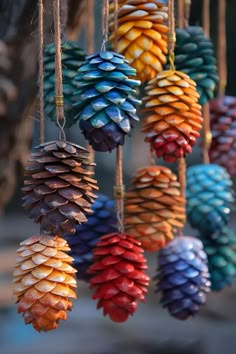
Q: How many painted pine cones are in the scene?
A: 14